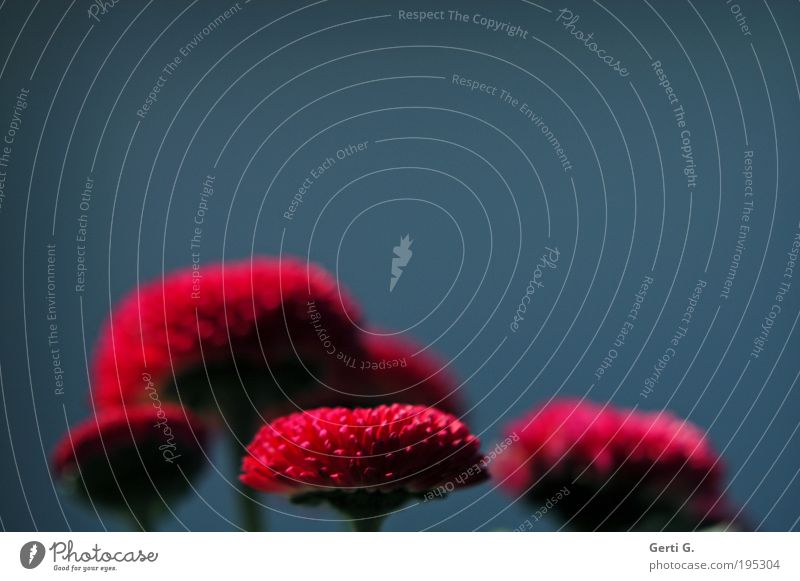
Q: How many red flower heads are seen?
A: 5